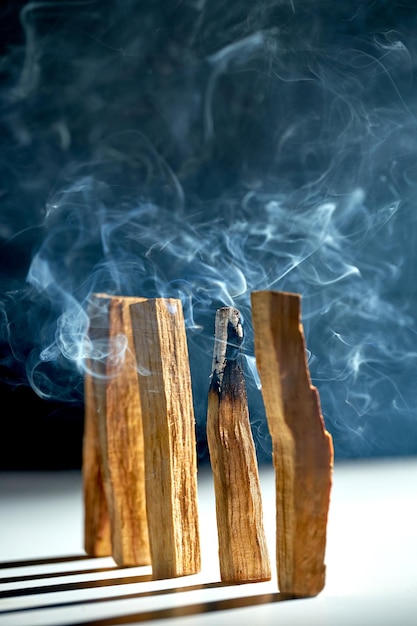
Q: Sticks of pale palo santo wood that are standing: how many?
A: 5